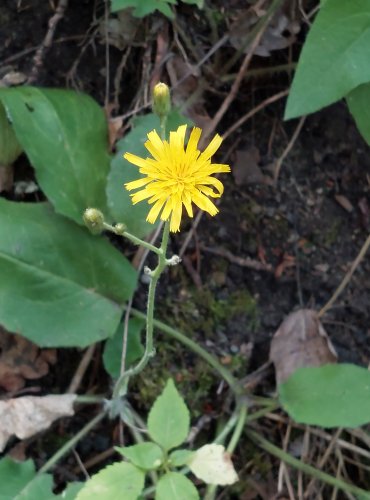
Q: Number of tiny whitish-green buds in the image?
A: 2